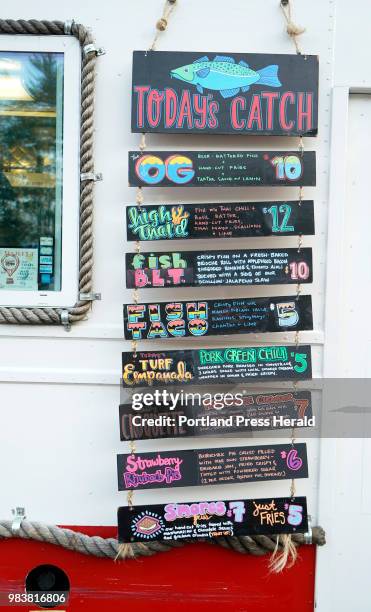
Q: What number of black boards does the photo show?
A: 9